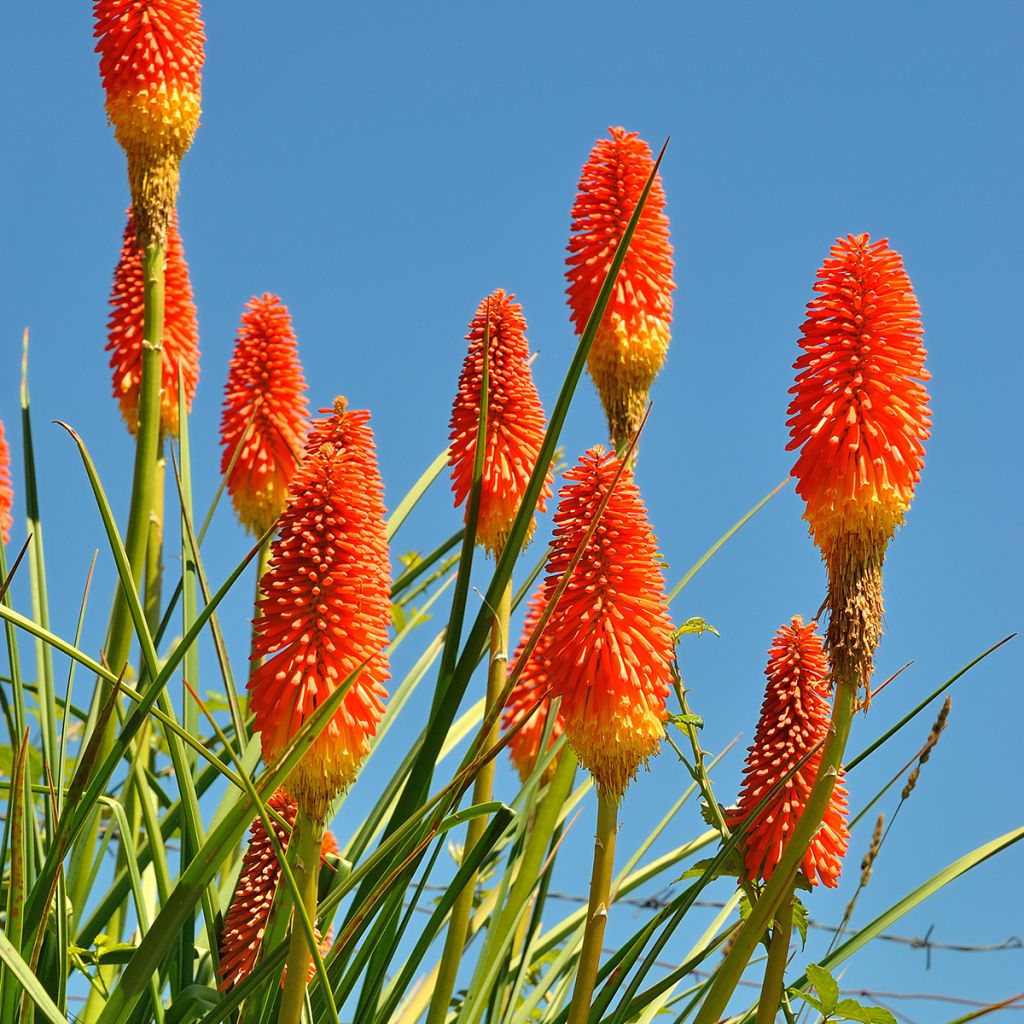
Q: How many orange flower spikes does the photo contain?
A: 13